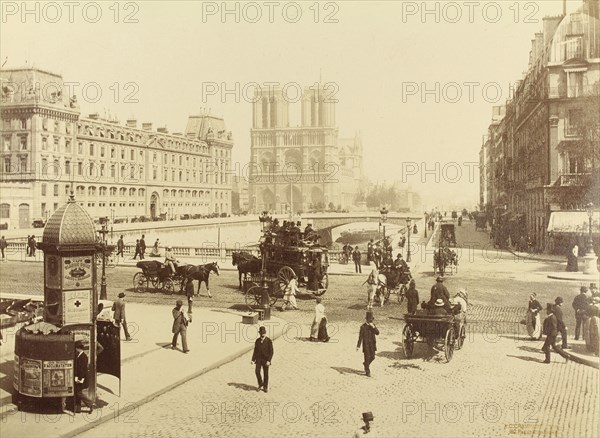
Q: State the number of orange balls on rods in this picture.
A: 0